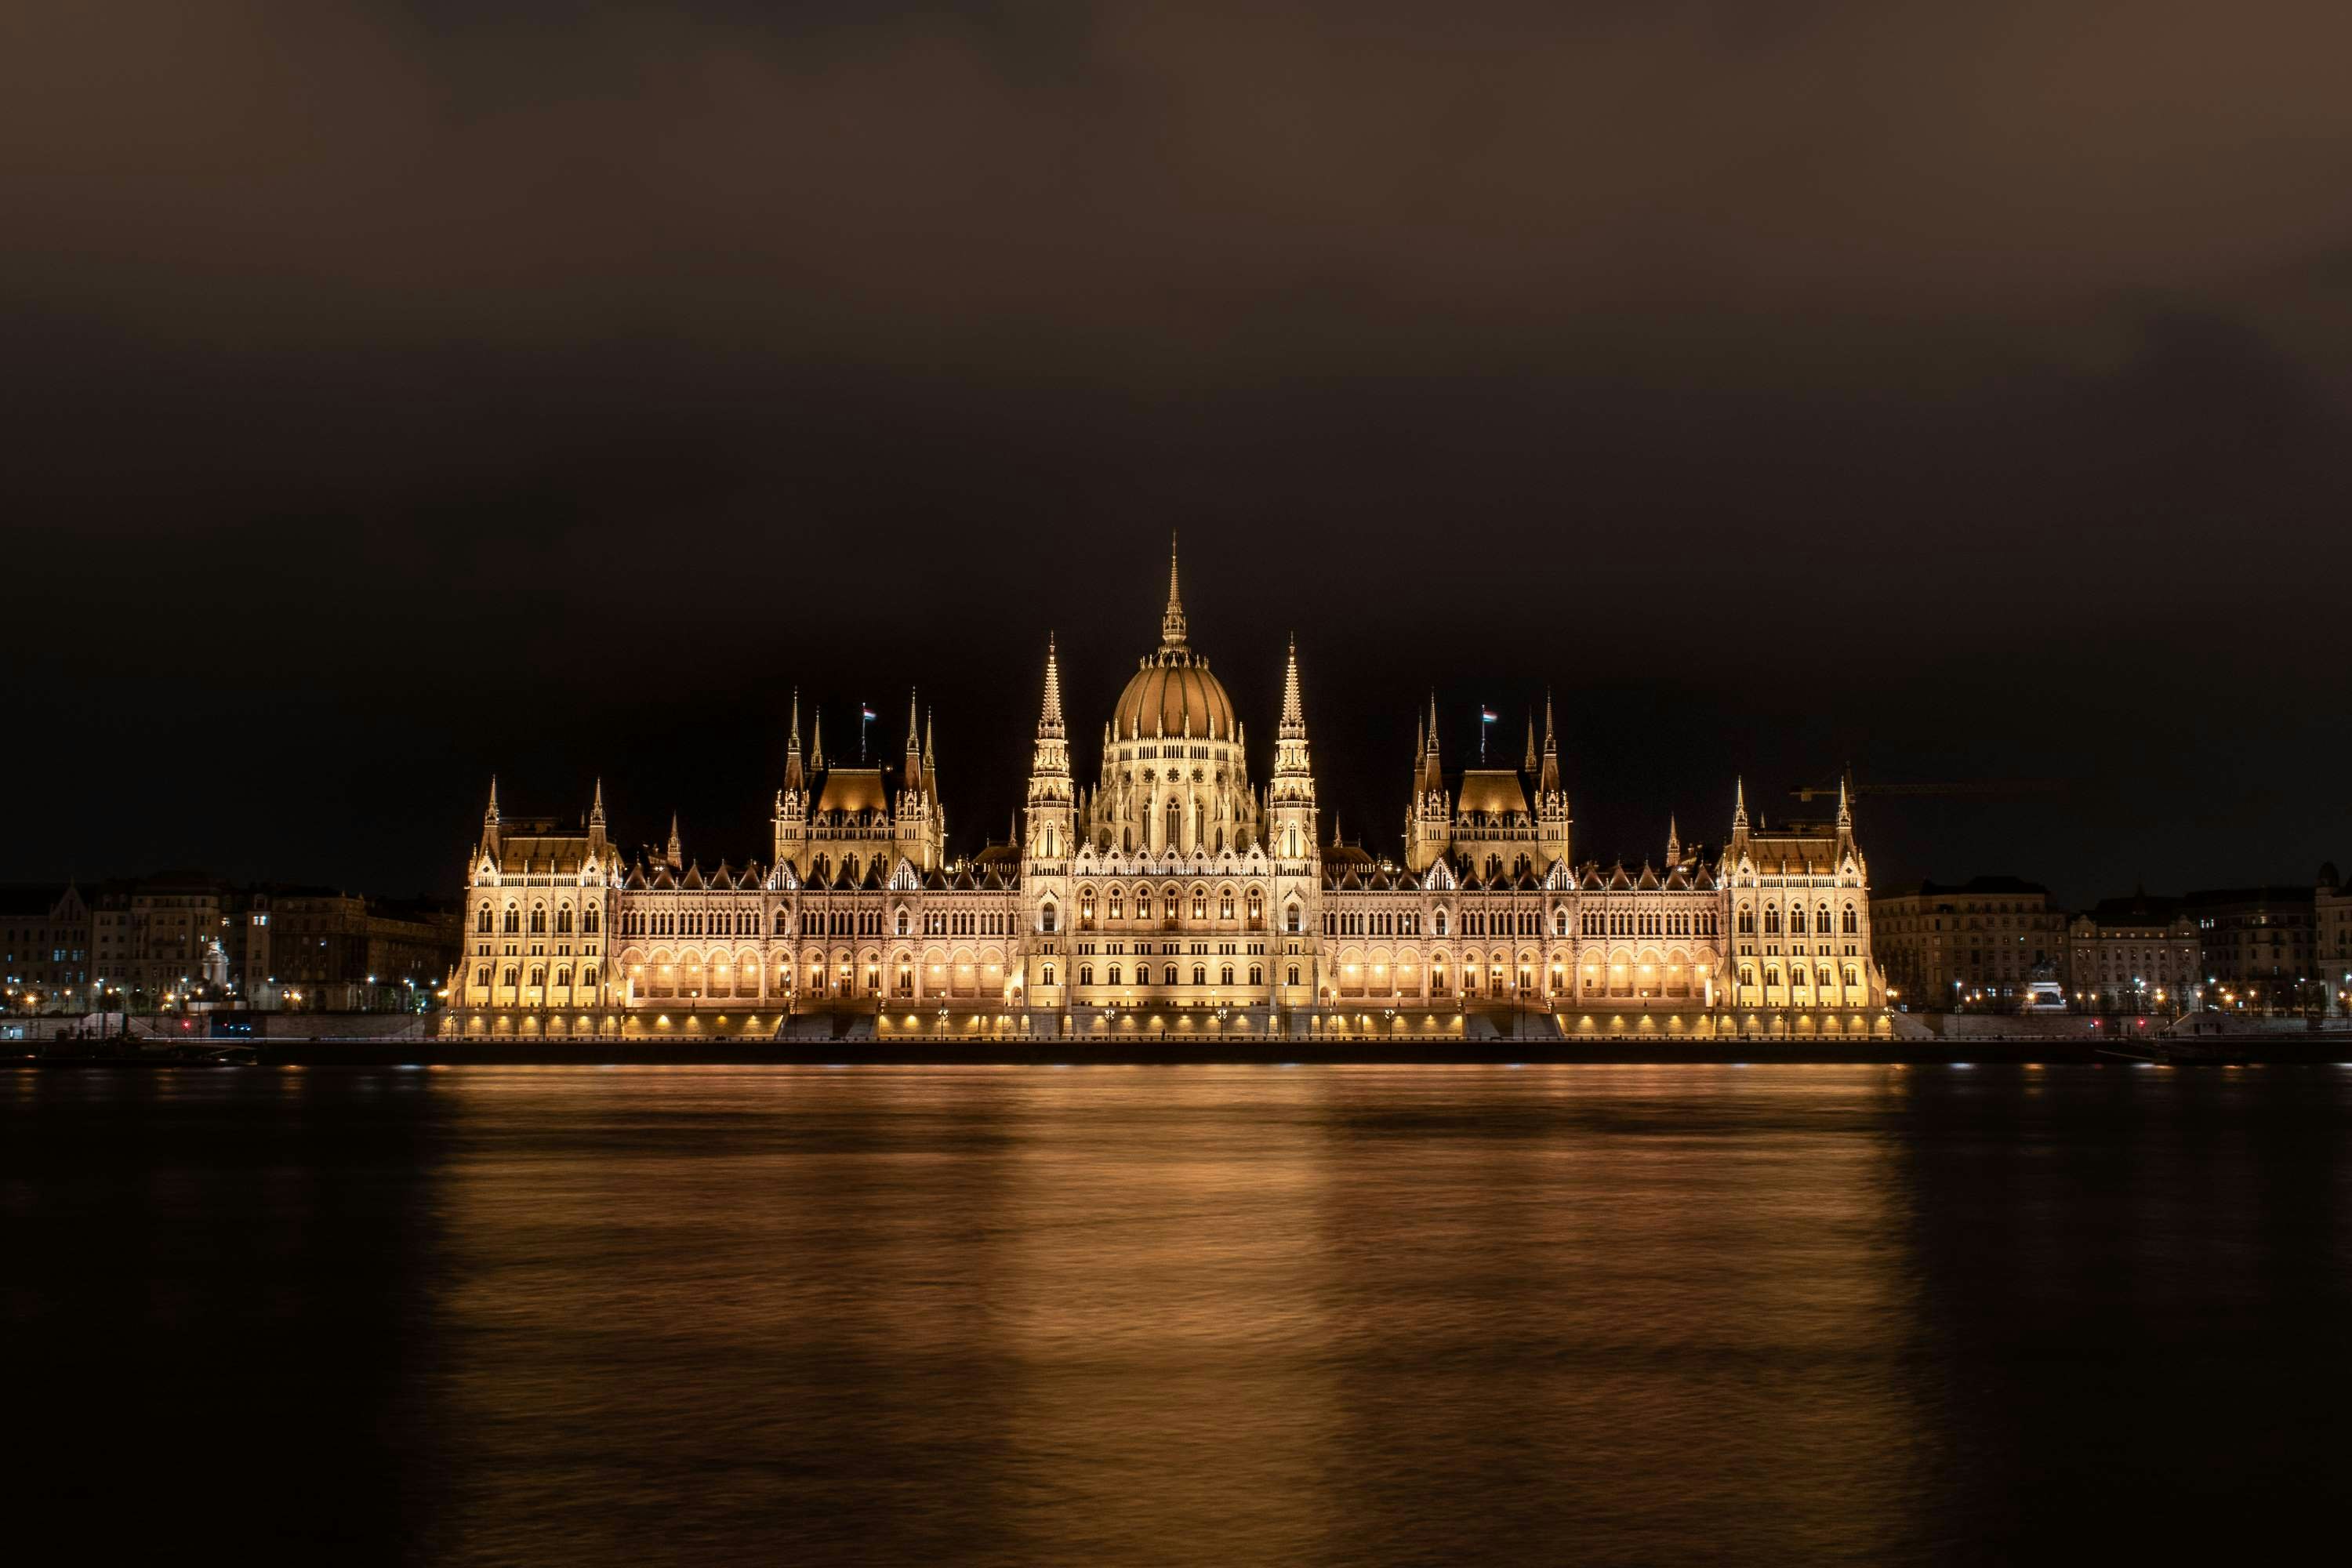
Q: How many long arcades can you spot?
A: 2